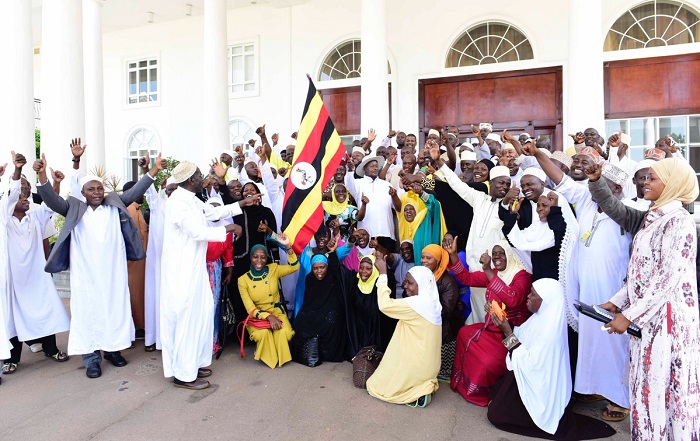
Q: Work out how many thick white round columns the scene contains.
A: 6